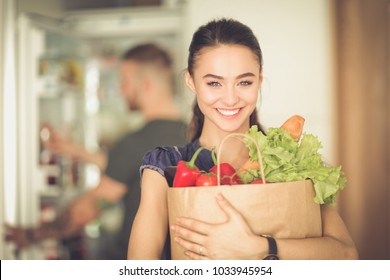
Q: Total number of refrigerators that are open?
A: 1